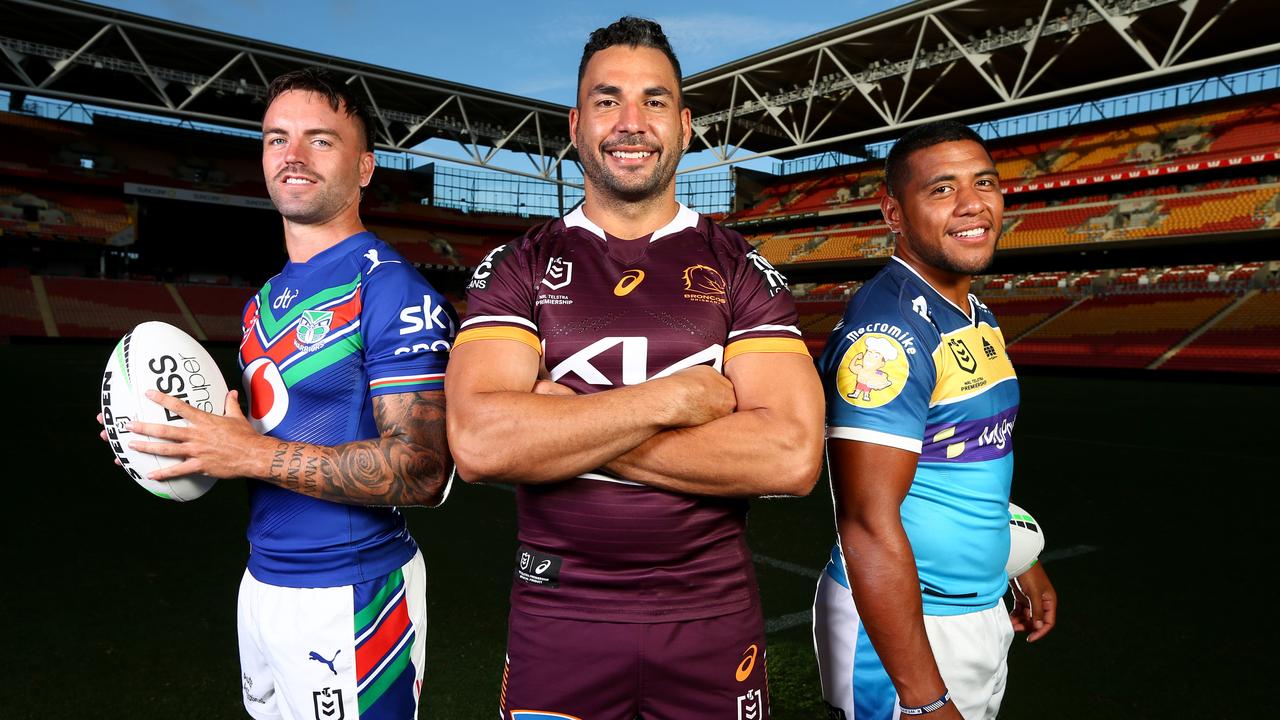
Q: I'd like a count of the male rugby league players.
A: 3